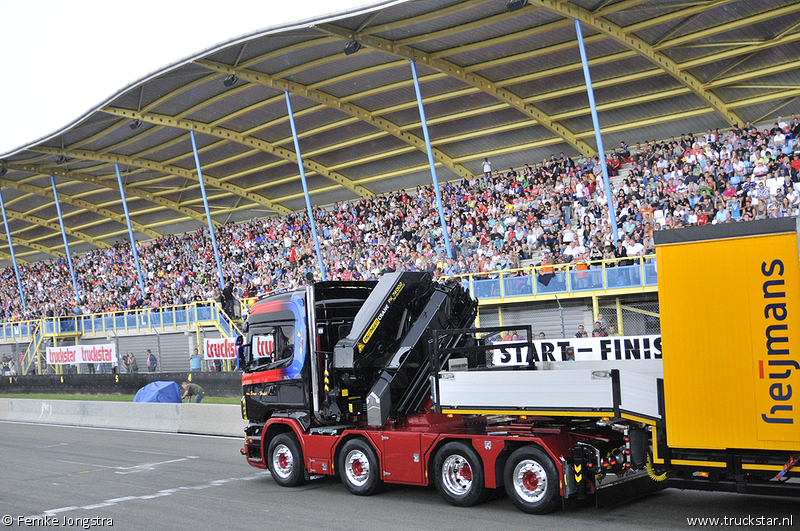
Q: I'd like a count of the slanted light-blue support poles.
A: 7